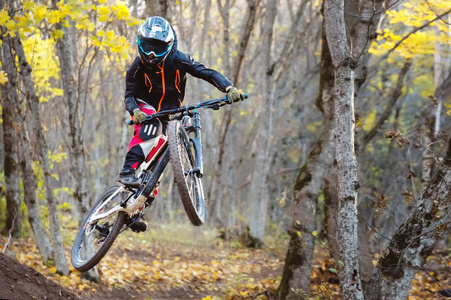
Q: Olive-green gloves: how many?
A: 2